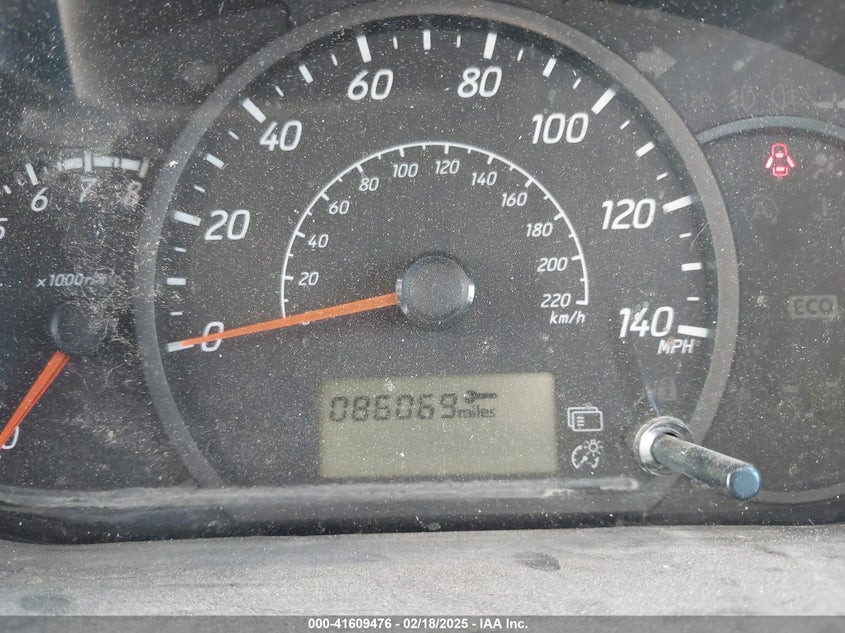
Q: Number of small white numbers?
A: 11